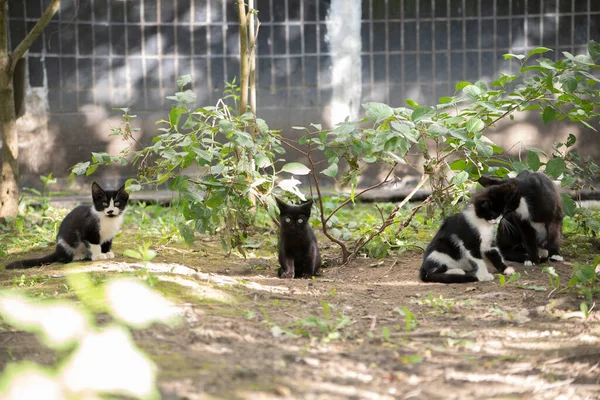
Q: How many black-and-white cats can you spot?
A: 3